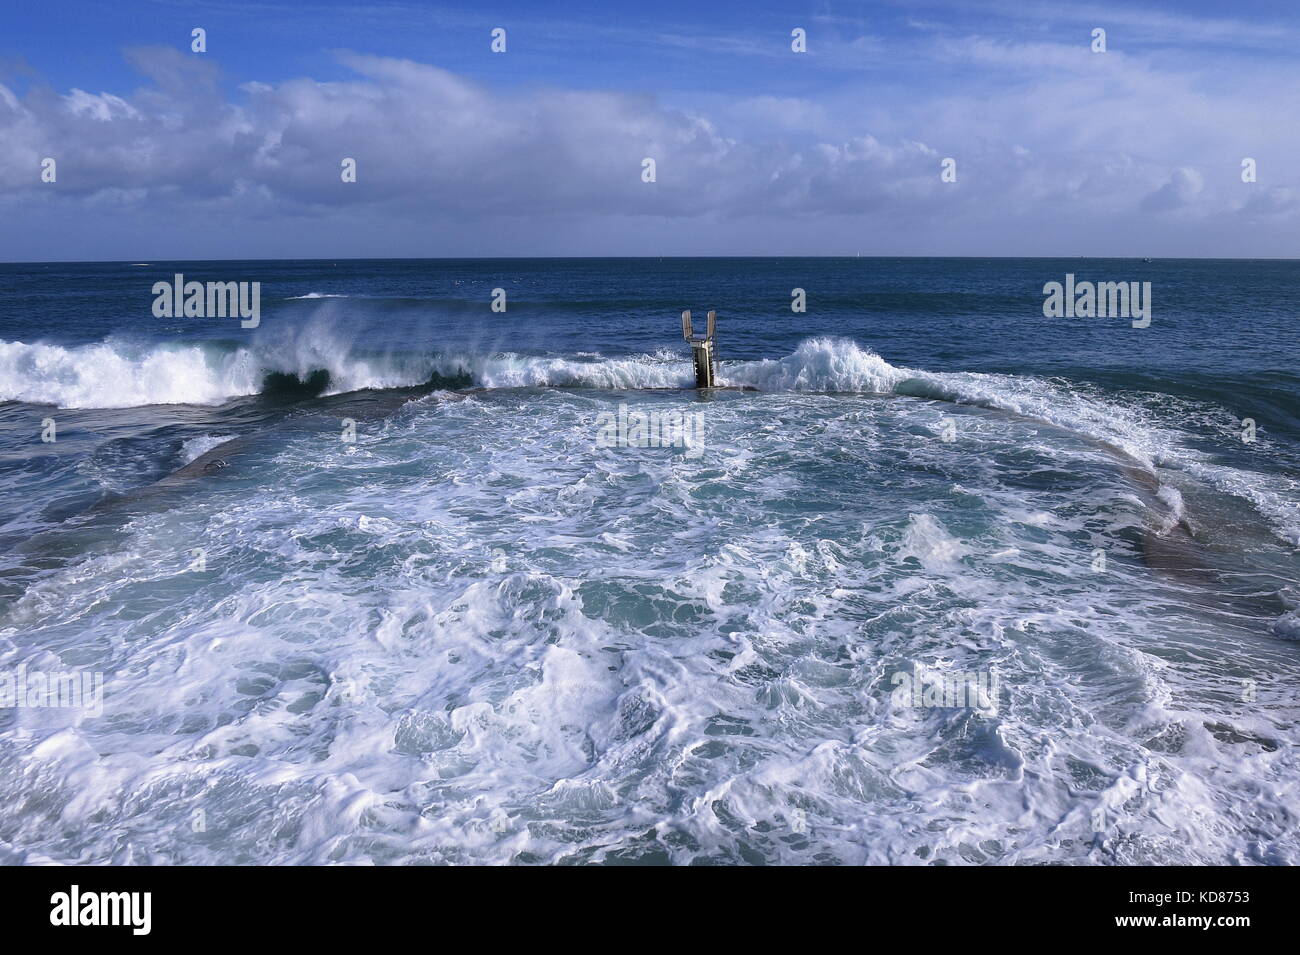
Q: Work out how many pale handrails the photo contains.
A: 2